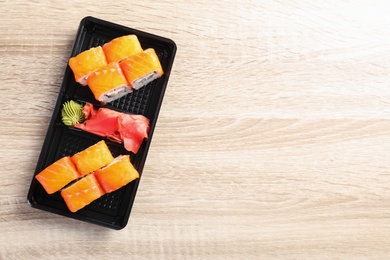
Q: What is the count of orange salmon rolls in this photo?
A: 8